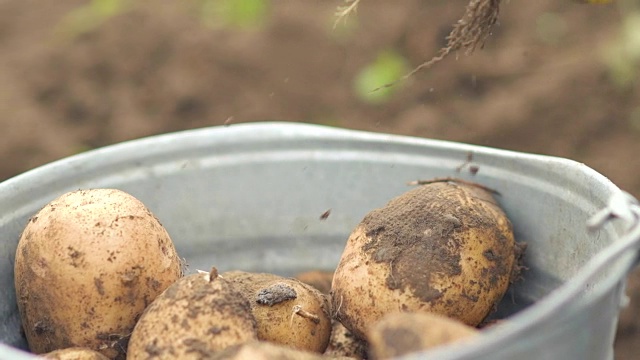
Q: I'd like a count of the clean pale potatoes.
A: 0